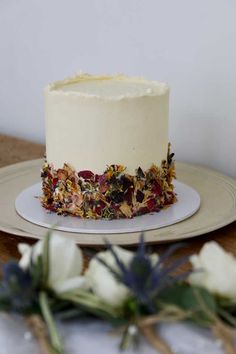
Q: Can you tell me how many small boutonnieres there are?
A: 3